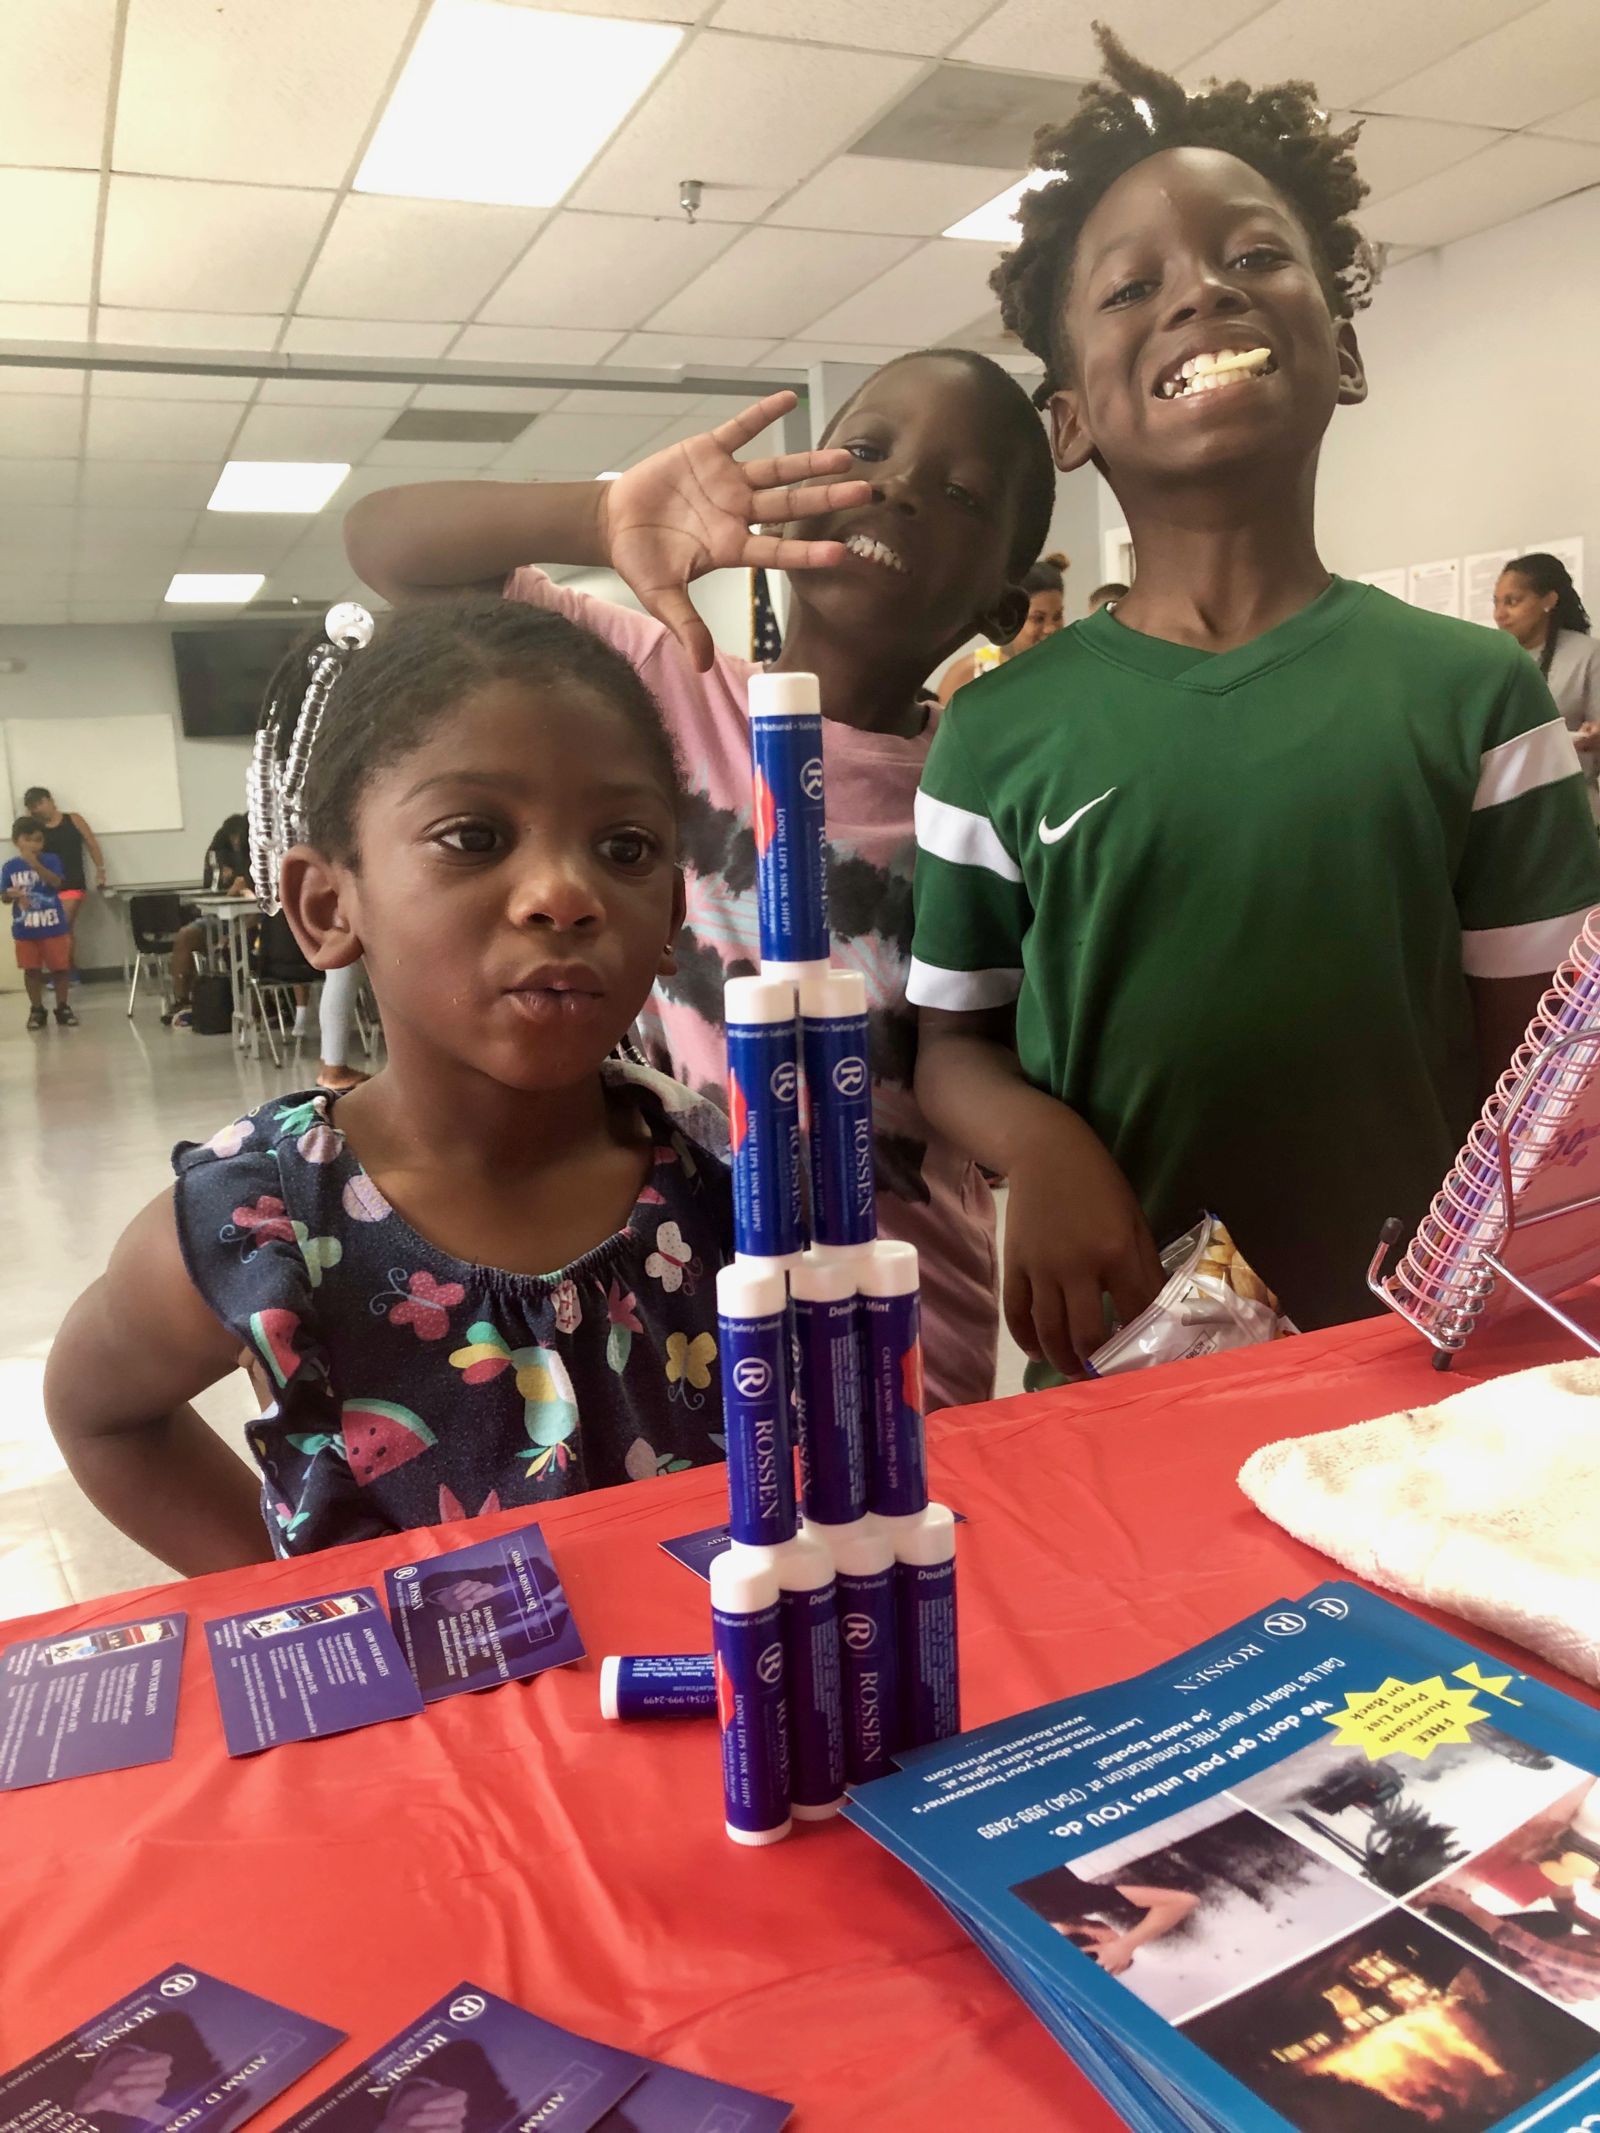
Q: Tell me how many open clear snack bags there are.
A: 1